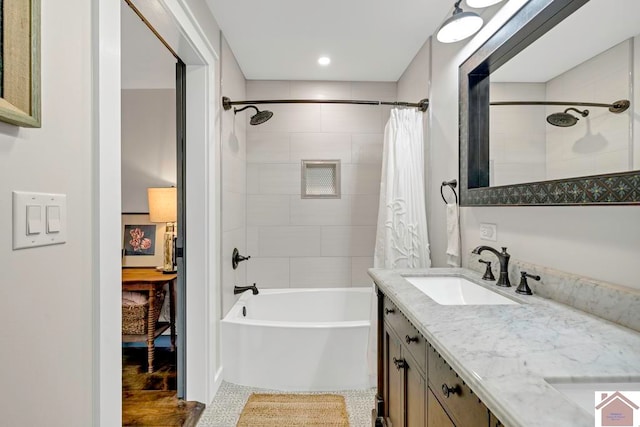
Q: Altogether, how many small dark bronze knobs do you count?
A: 5